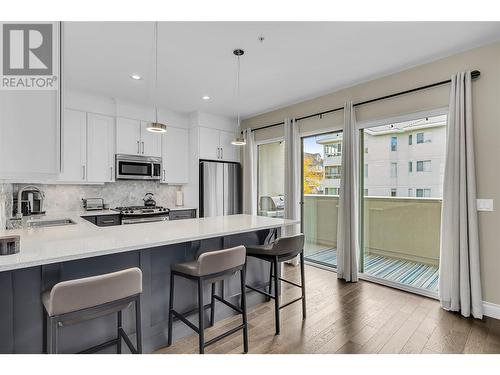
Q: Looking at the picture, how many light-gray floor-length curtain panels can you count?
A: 4